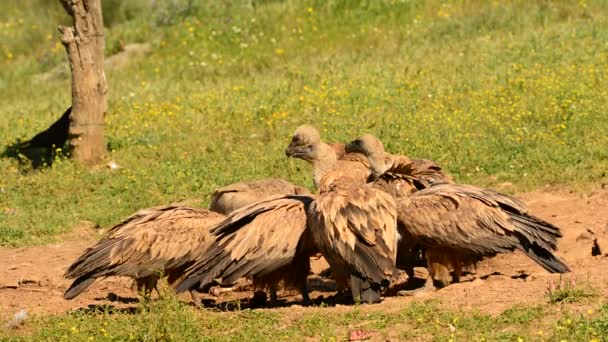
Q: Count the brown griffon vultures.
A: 7